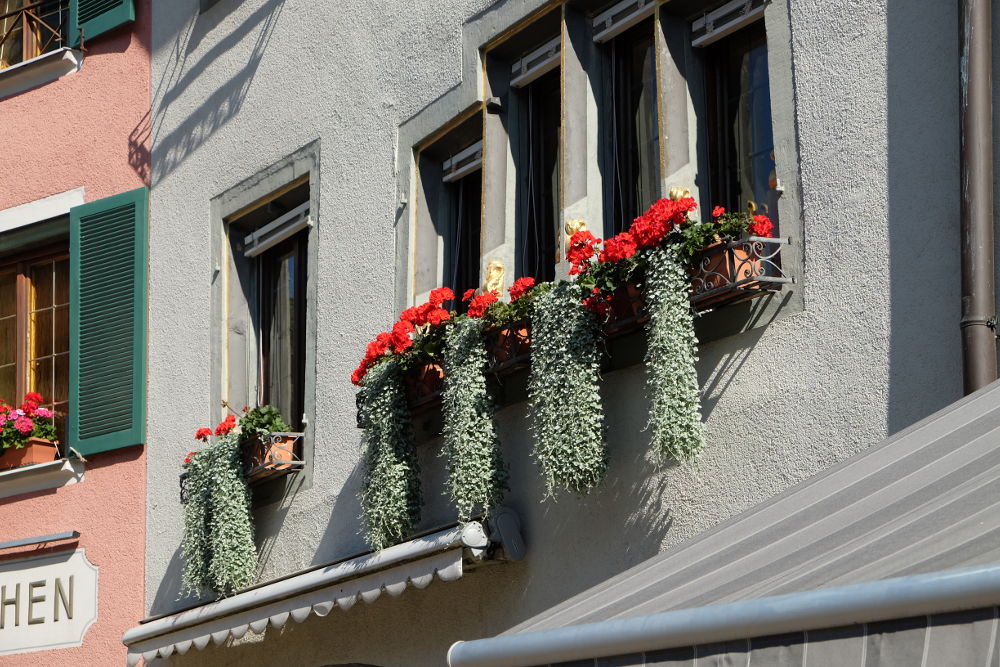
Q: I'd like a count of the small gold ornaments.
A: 3